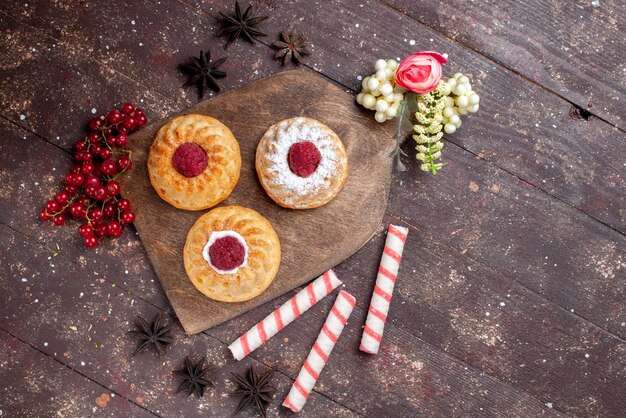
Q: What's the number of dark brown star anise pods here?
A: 6